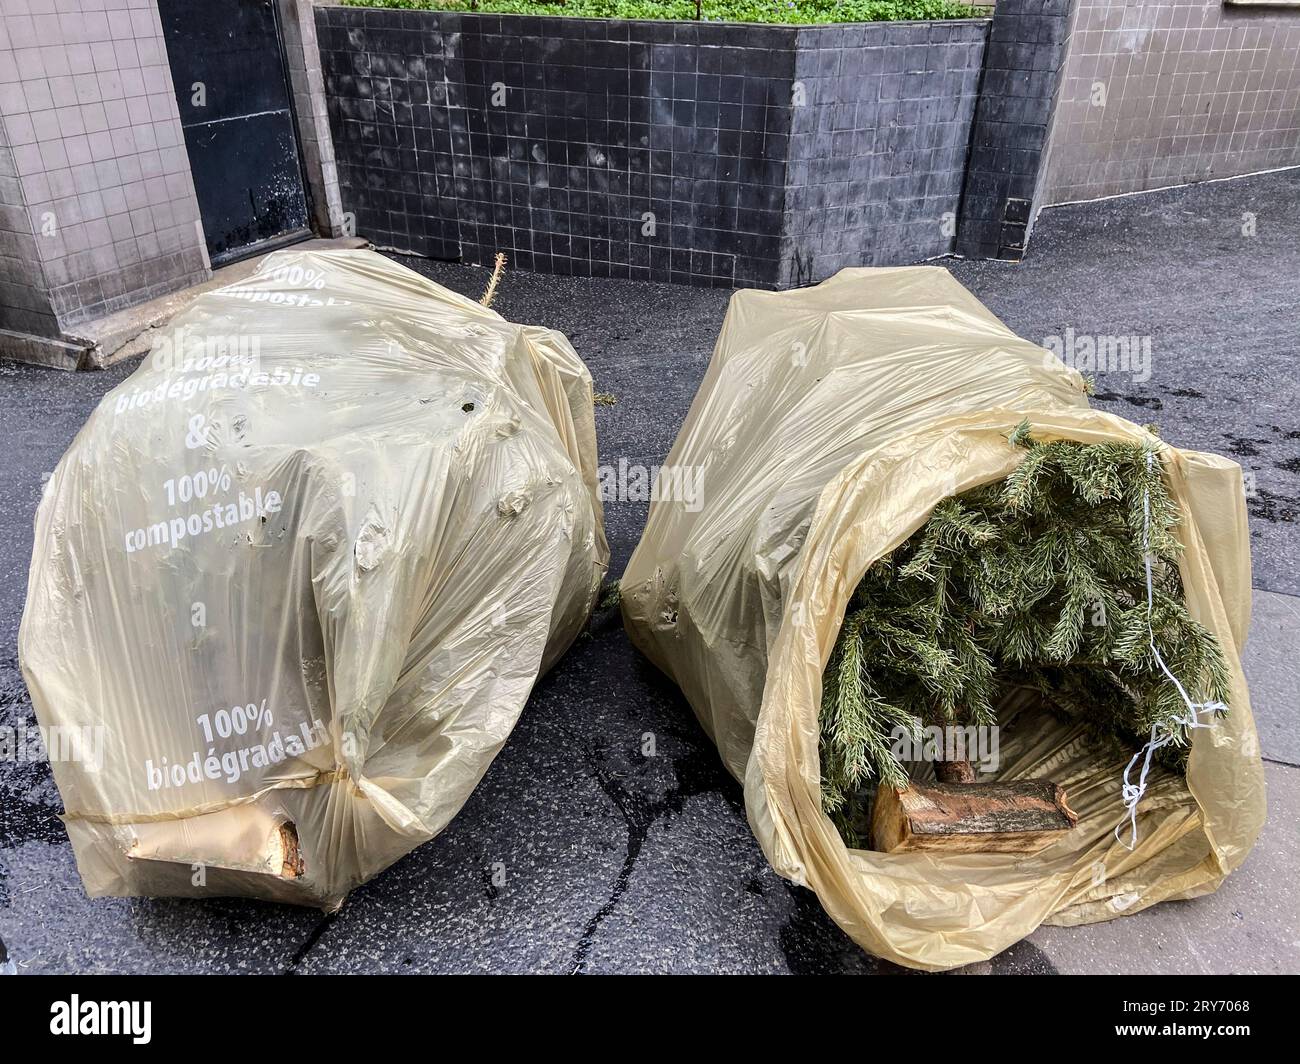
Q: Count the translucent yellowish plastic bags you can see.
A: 2